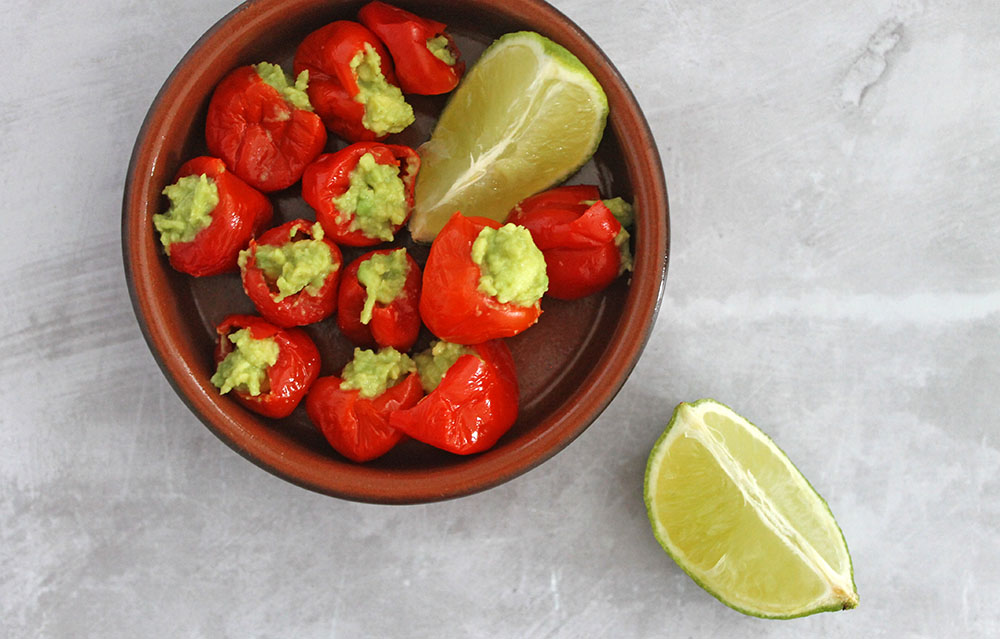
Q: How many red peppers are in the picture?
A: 12